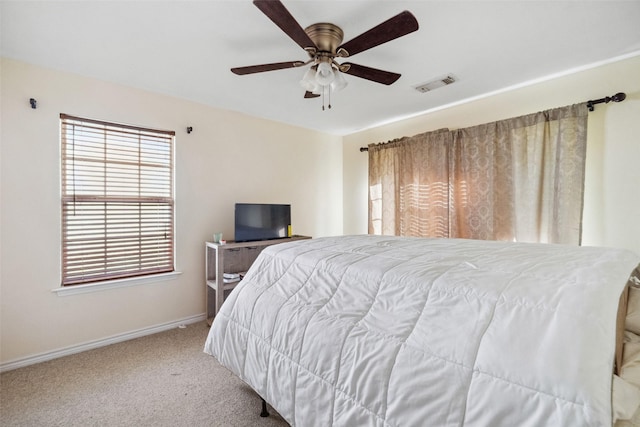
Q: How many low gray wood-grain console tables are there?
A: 1